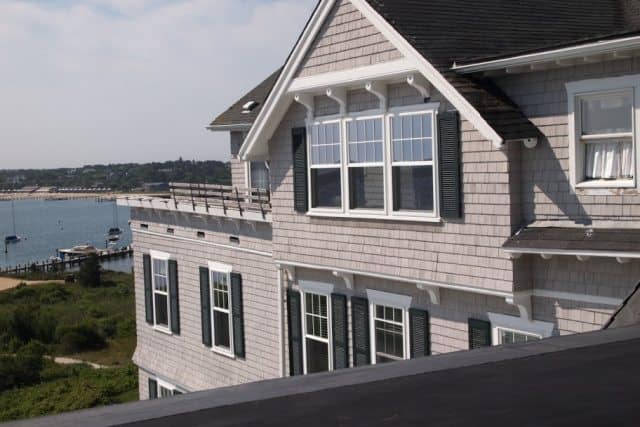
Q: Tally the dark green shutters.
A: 13